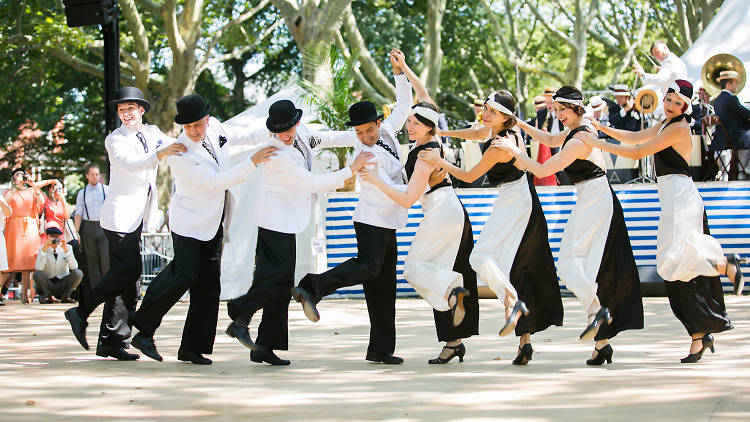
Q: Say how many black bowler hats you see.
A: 4